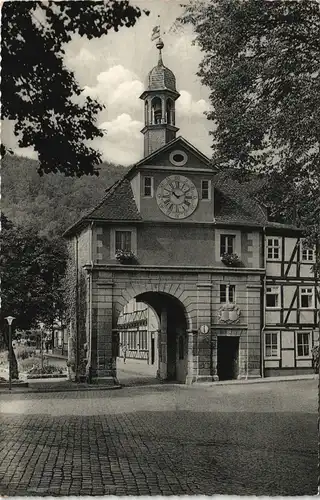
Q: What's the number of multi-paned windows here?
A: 11